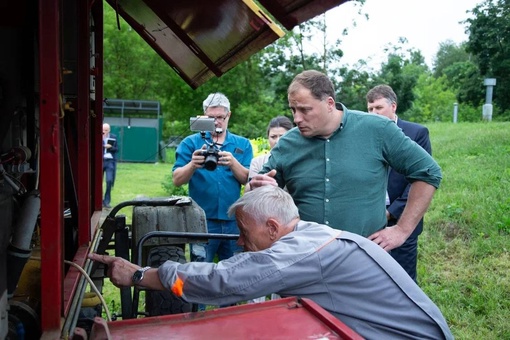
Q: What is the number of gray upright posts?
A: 2